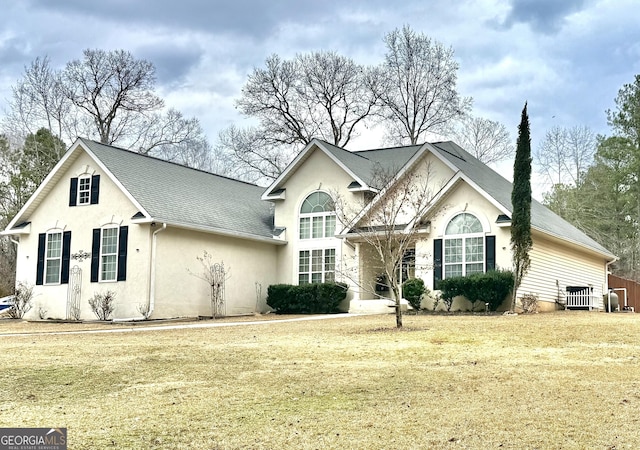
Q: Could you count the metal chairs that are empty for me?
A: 0